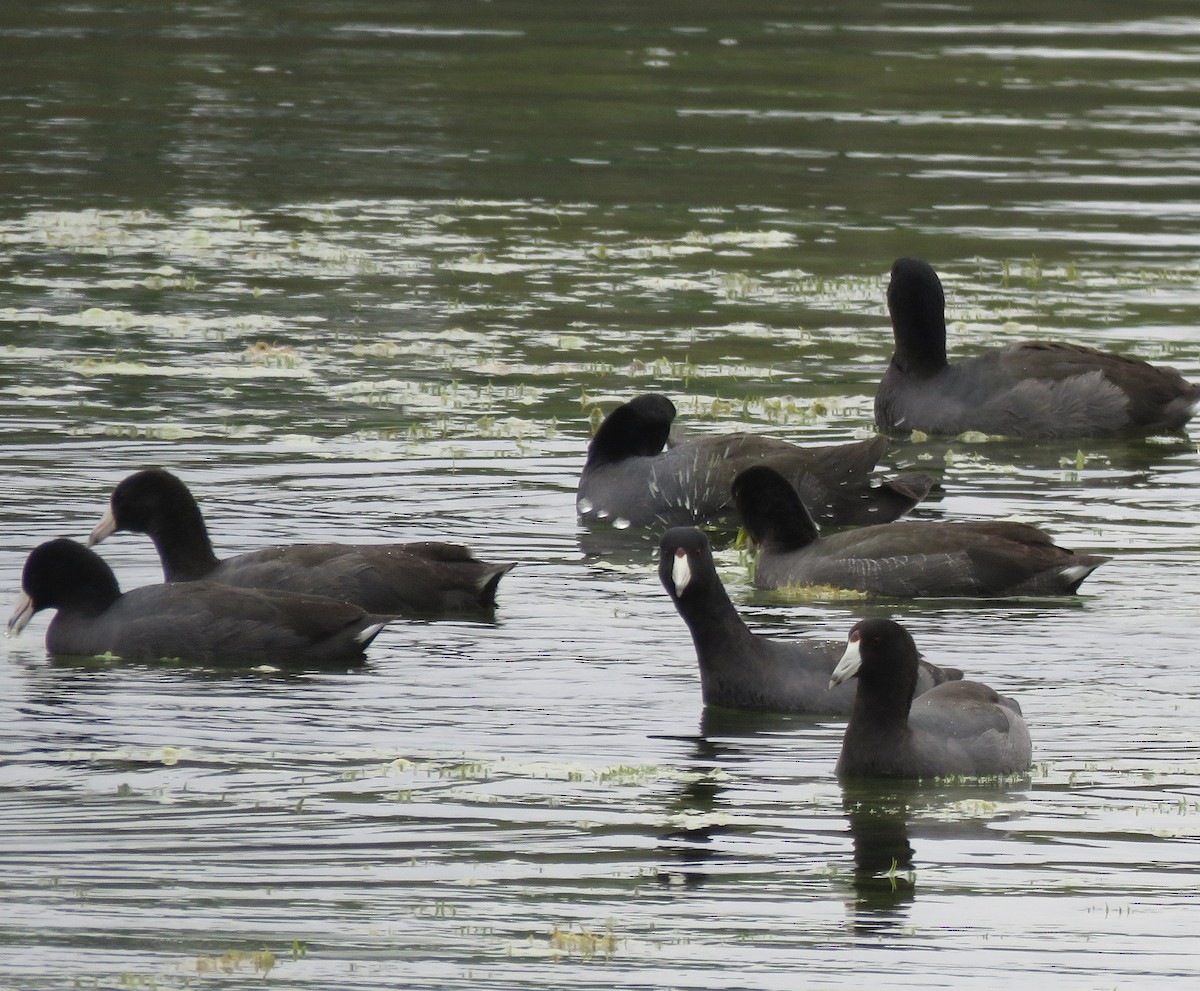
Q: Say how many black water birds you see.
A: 7